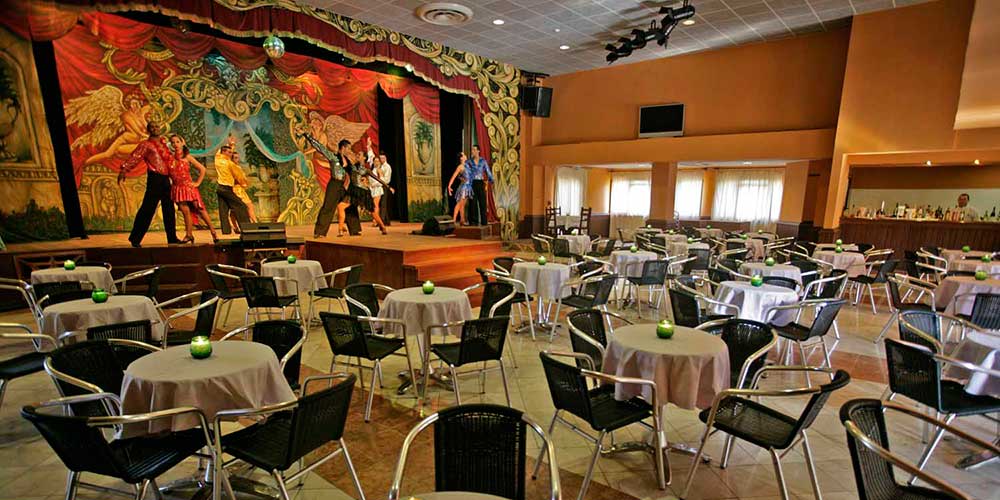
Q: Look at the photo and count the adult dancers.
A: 10